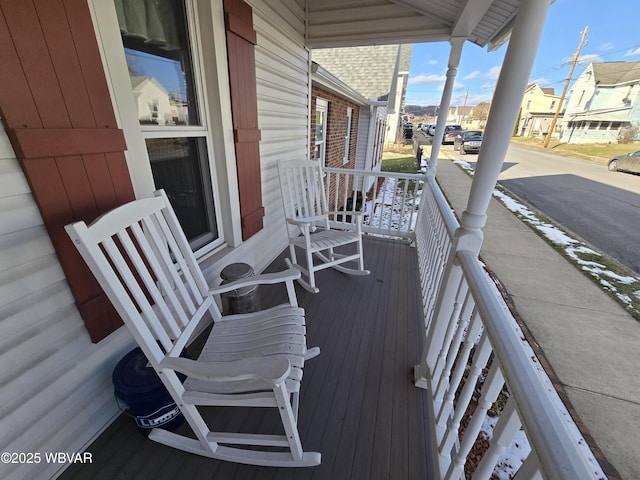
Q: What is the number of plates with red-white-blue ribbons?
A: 0